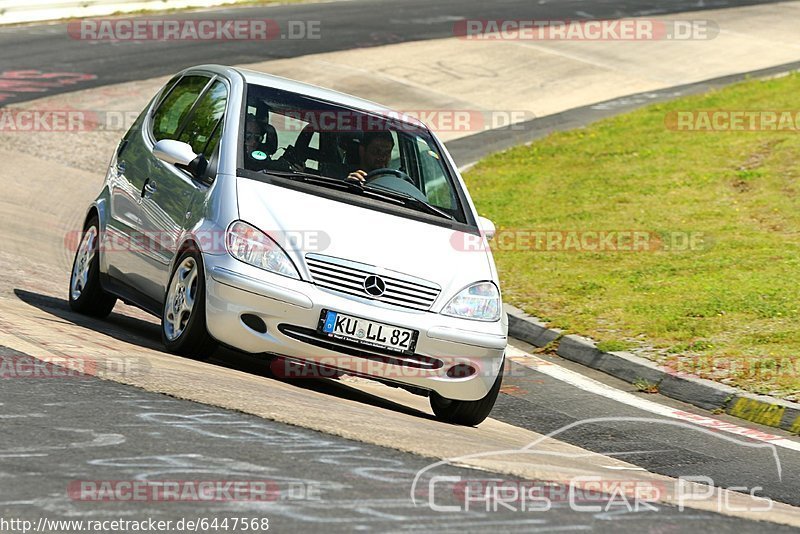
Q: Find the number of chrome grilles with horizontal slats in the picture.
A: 1